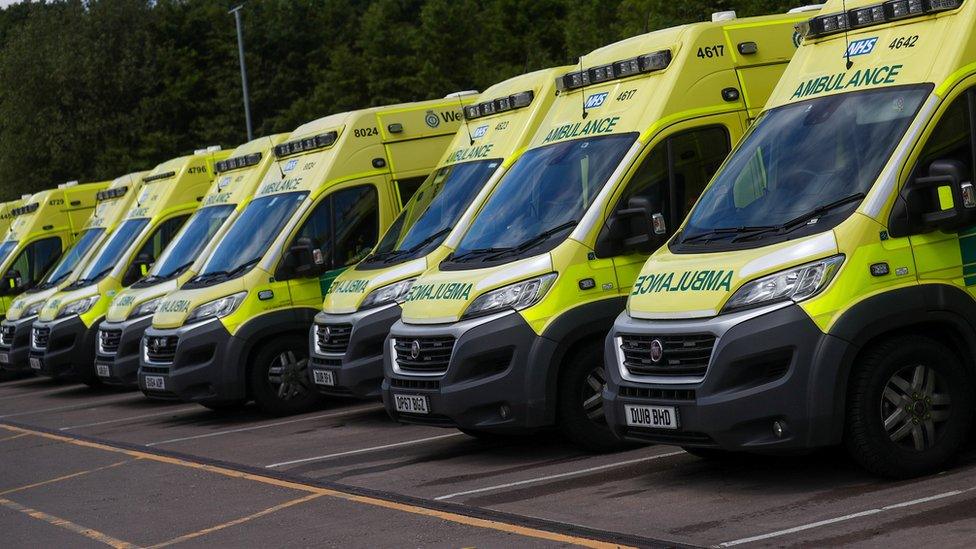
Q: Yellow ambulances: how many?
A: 9